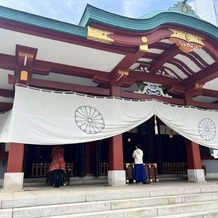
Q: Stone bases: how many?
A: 3